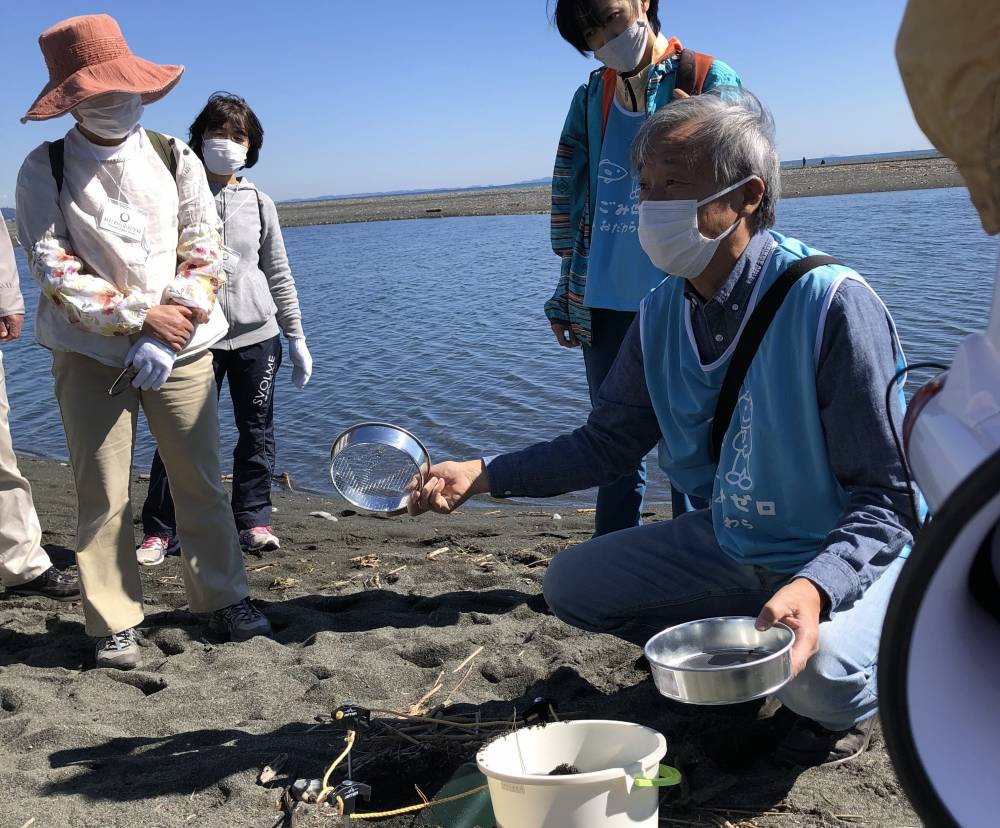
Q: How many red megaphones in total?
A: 0